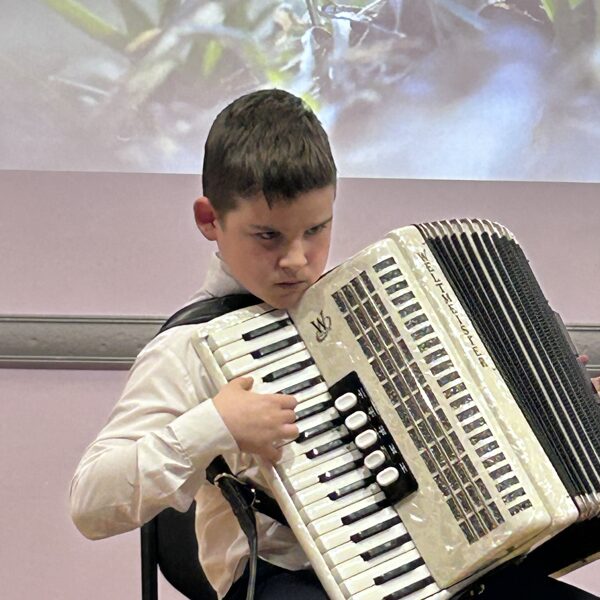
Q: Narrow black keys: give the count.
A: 14